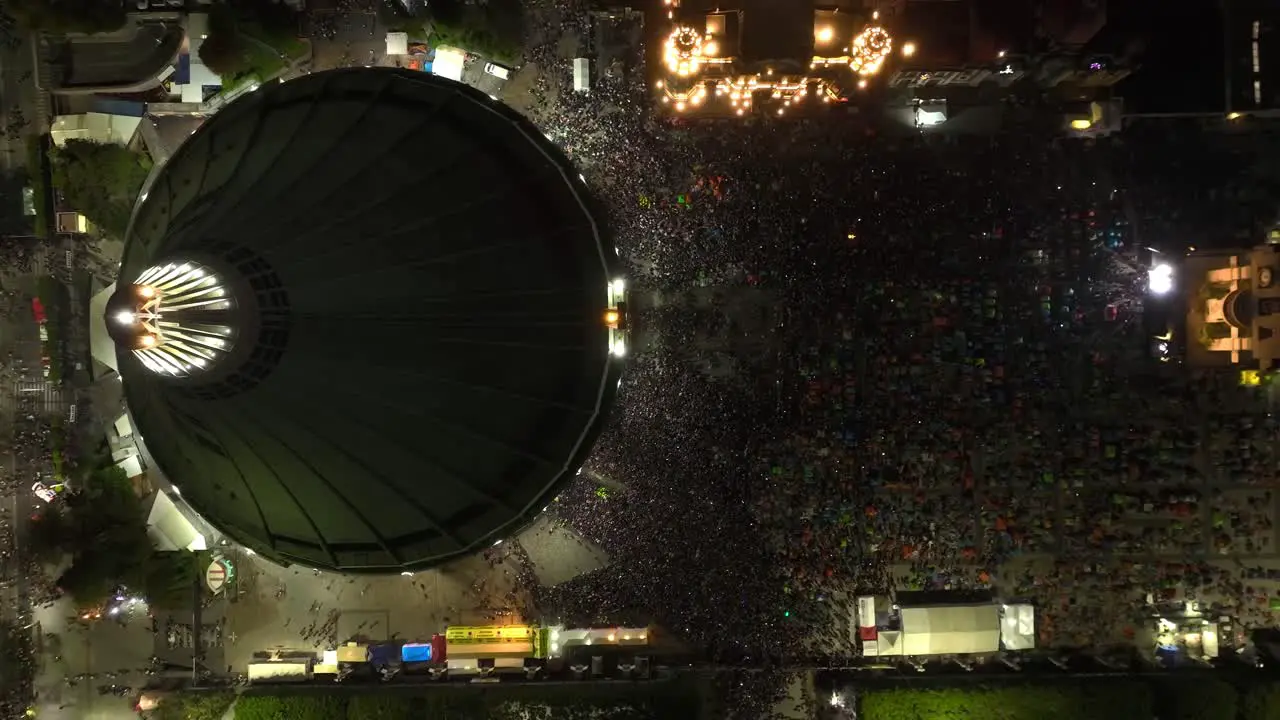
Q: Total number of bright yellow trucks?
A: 1